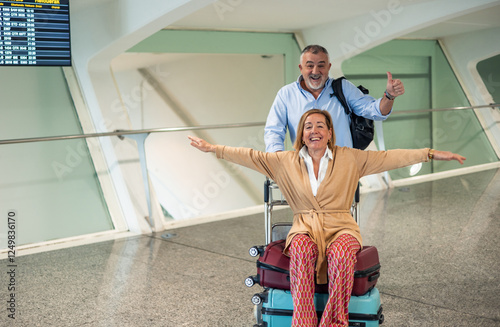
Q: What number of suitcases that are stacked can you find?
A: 2